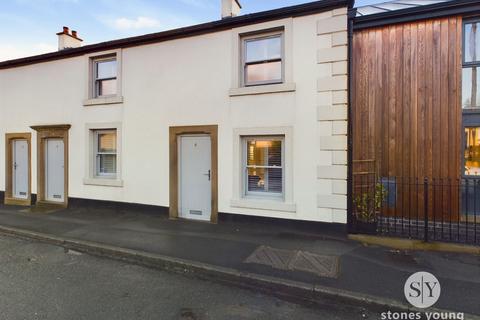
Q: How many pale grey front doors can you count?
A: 3